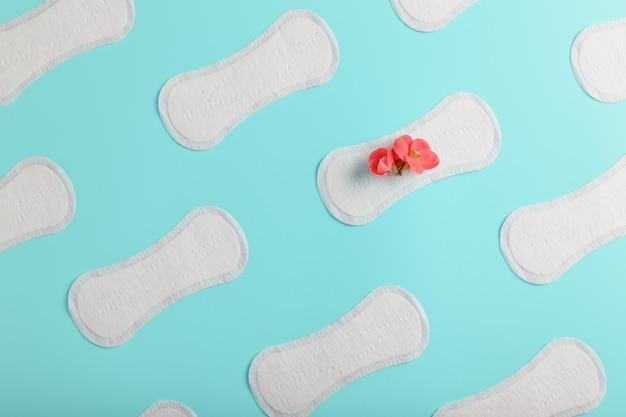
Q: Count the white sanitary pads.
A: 11